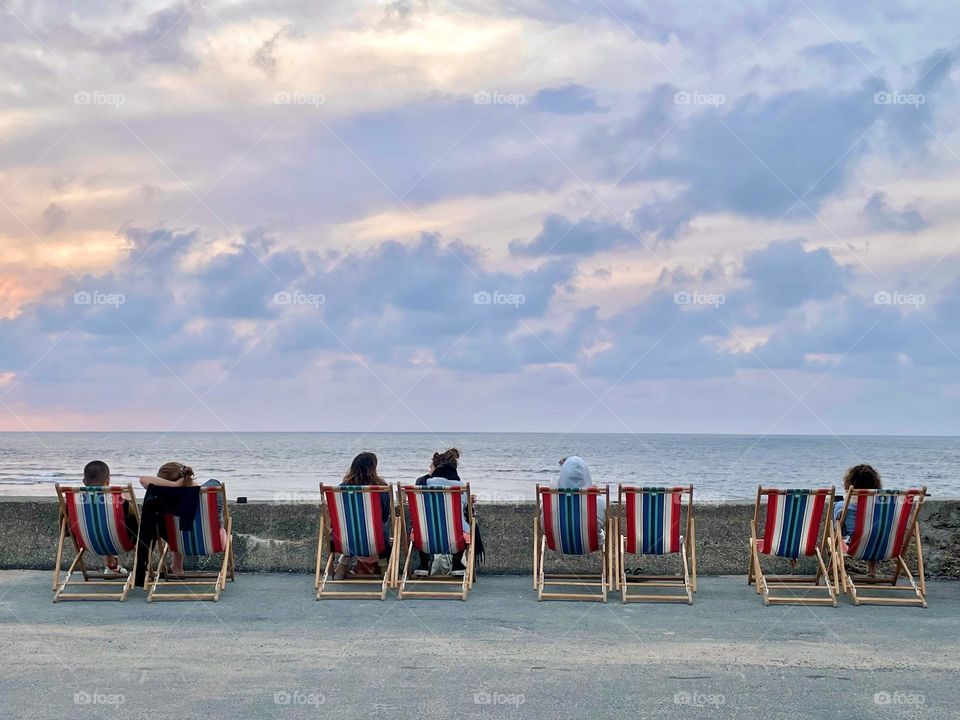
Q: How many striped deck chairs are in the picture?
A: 8